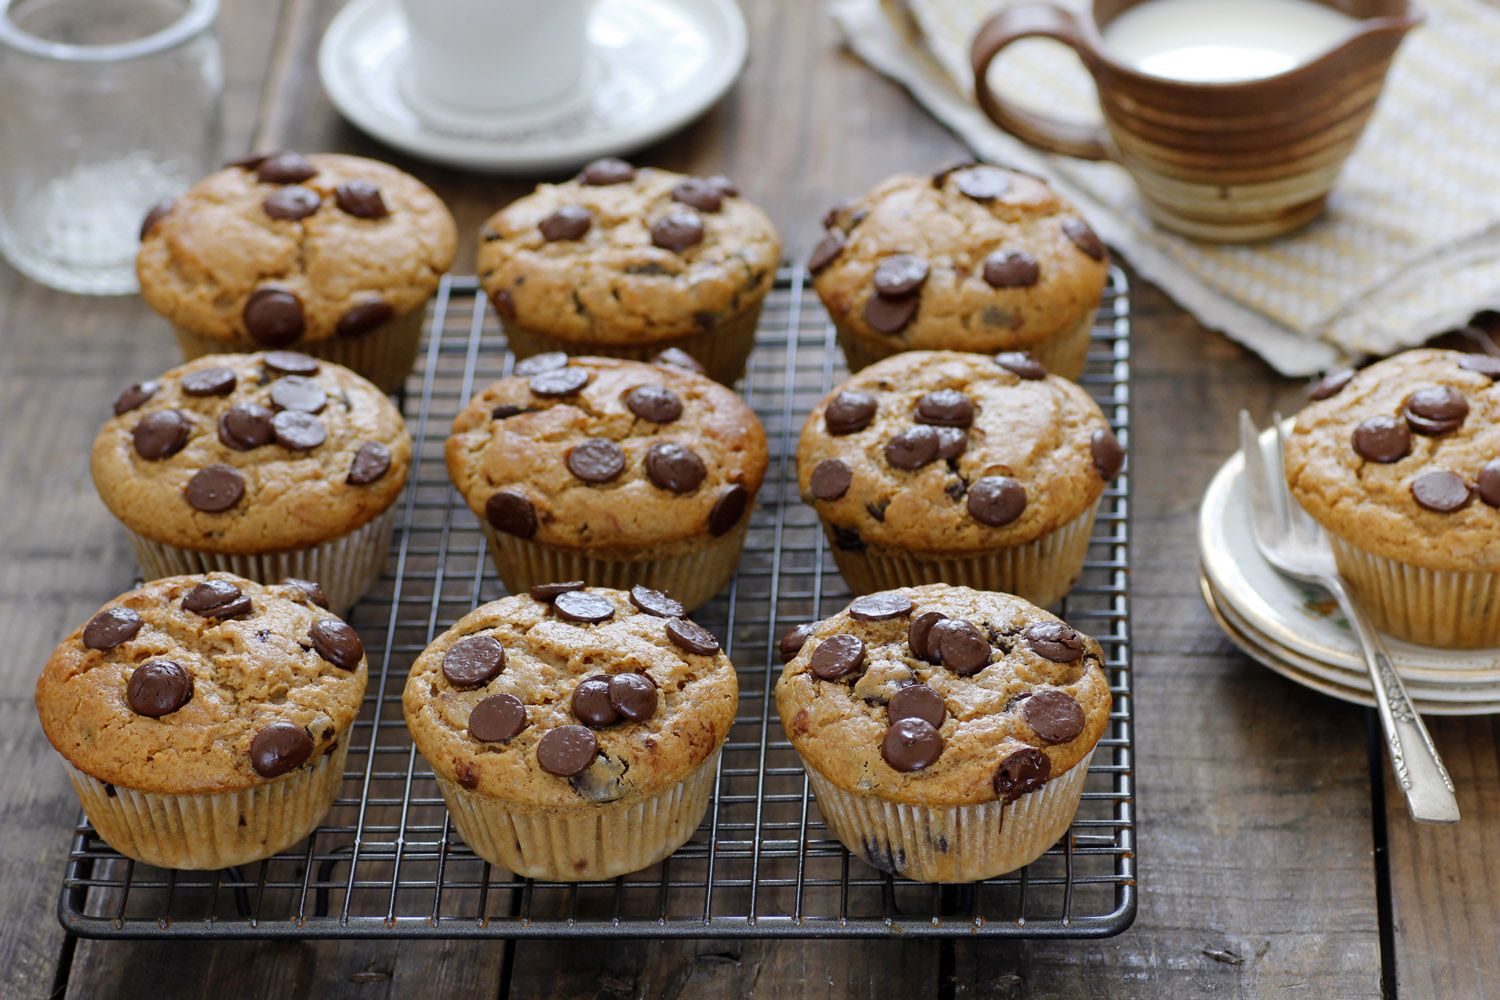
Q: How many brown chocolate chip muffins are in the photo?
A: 10